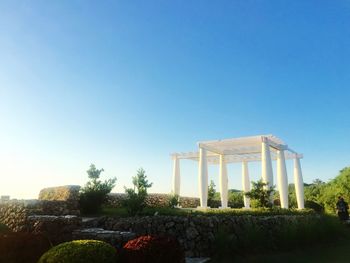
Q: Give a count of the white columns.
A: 7